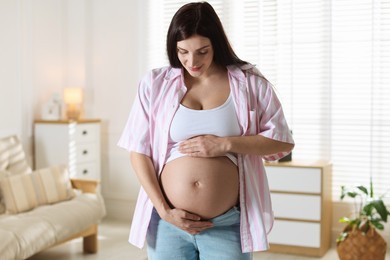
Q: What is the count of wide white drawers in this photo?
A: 3